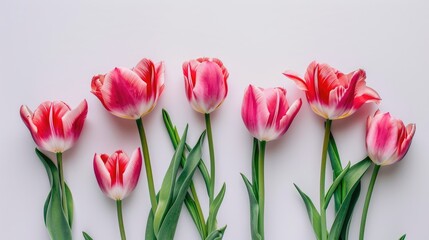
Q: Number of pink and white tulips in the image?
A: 7